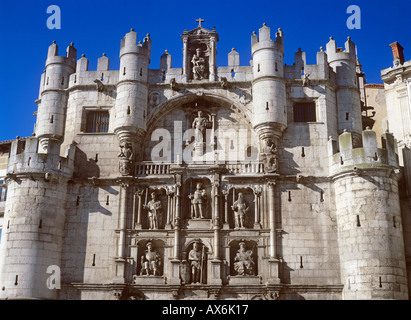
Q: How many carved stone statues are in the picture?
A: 8